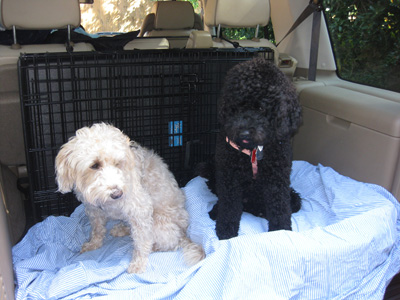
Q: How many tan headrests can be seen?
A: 3